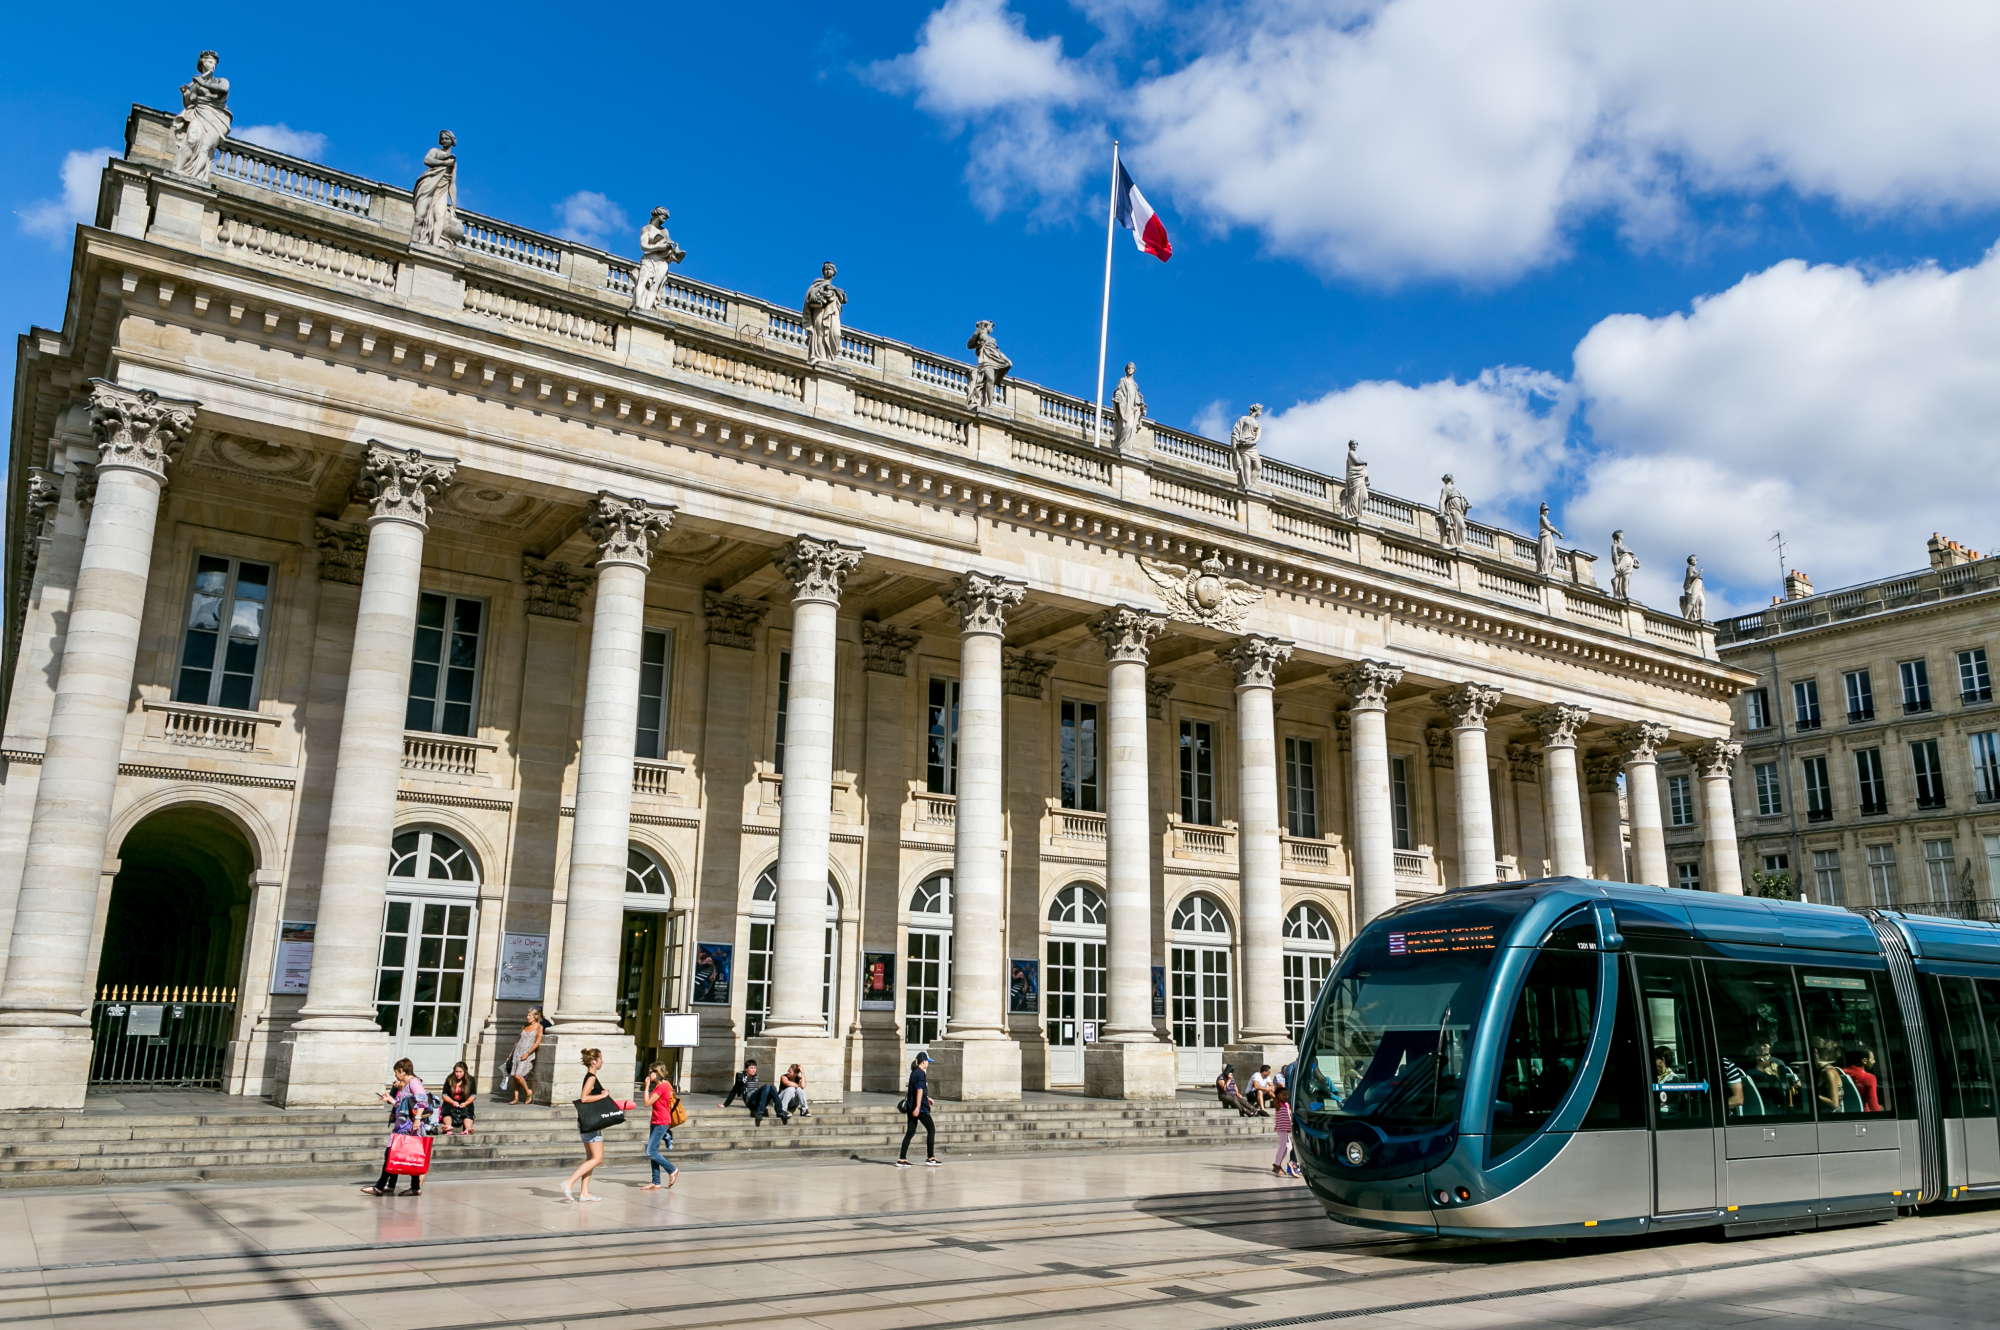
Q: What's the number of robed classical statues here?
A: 12